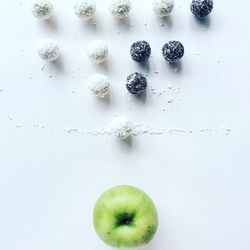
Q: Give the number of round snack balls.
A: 12